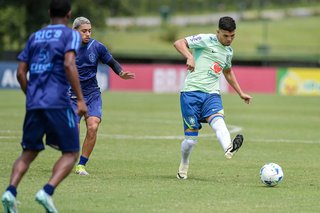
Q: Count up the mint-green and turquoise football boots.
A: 2